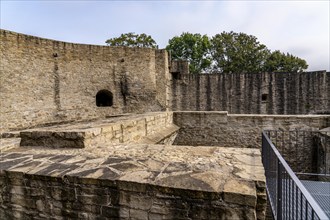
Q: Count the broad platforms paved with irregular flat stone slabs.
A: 1